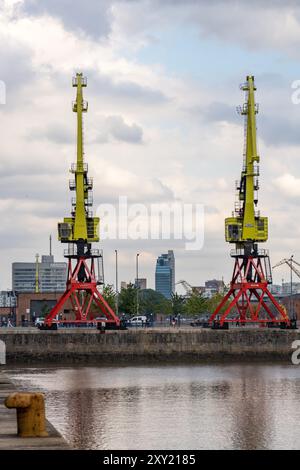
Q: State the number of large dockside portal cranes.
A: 2